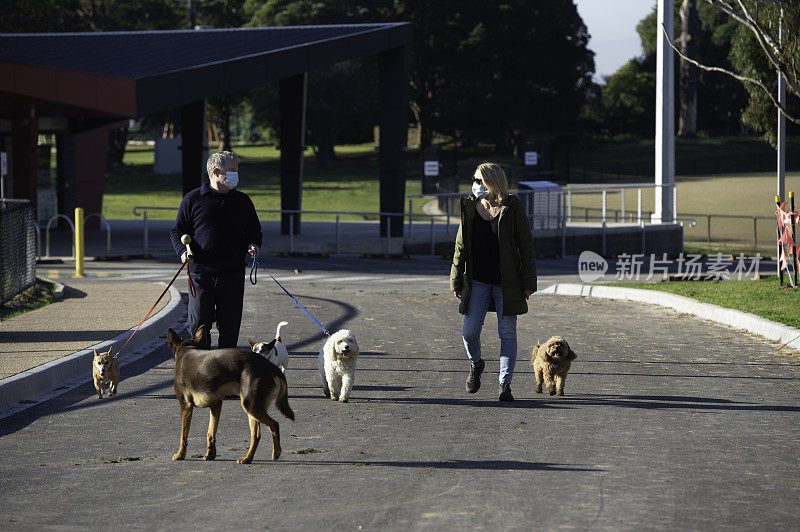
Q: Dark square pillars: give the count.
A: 3